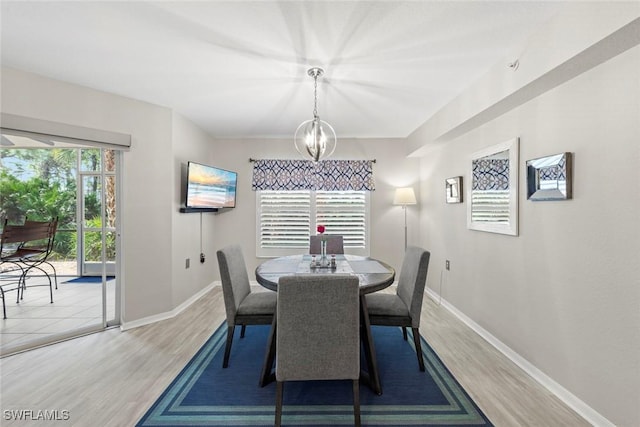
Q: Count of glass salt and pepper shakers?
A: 2